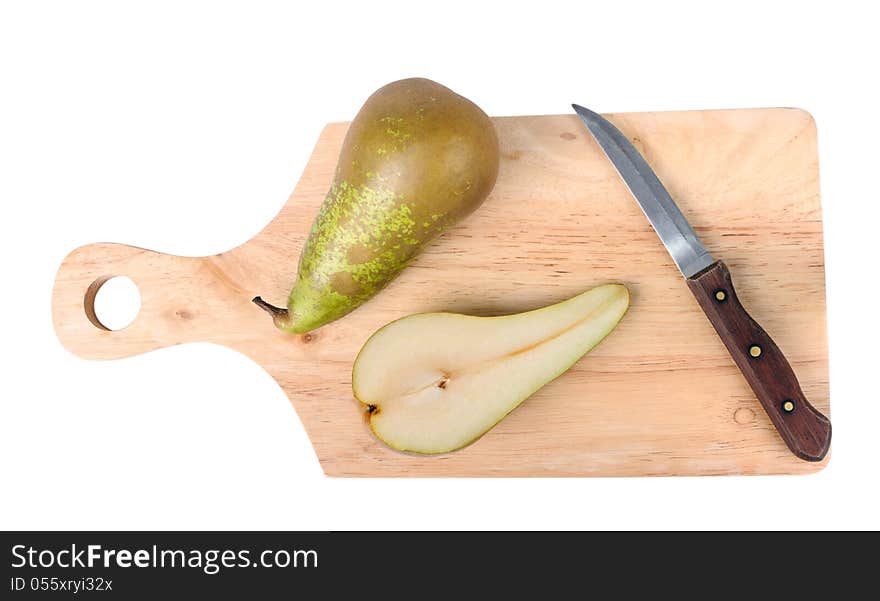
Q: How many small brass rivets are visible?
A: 3